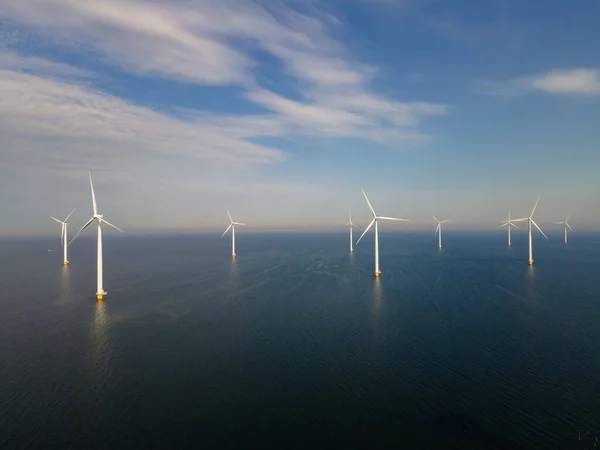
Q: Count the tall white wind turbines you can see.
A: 9